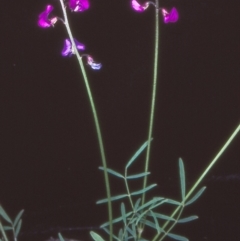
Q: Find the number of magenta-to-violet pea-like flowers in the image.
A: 6